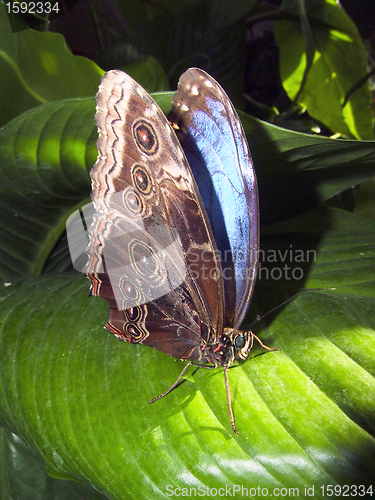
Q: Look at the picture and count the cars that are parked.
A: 0